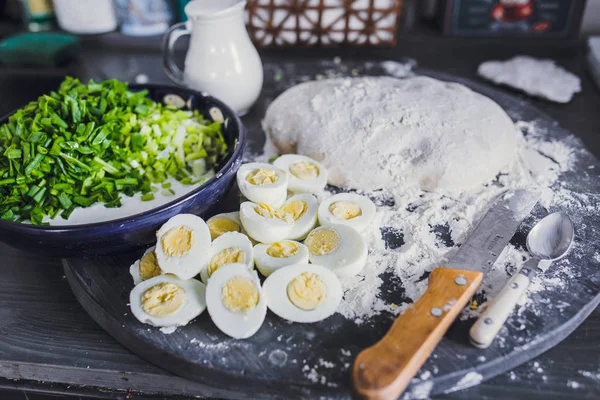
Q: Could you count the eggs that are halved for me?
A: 14